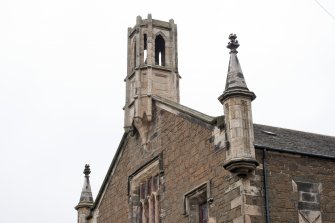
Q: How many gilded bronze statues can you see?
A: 0